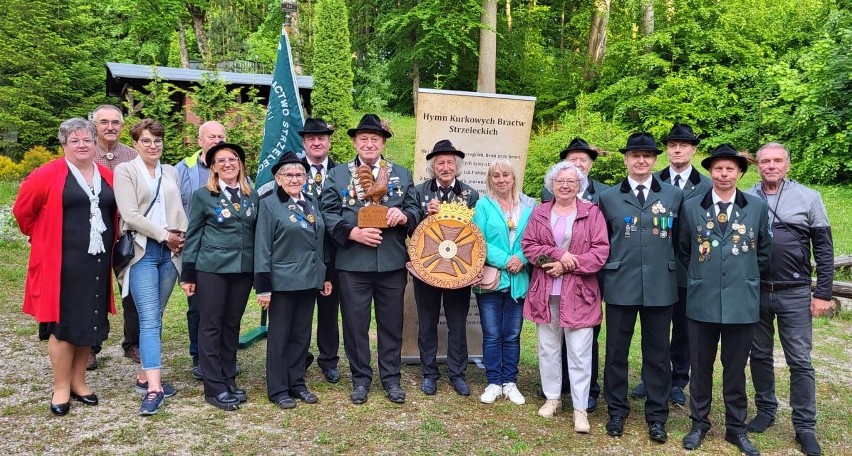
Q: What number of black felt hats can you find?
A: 9